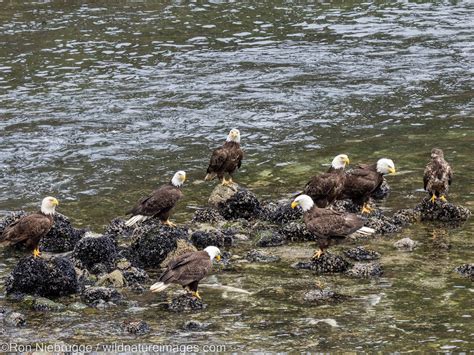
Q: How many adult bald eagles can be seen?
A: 7